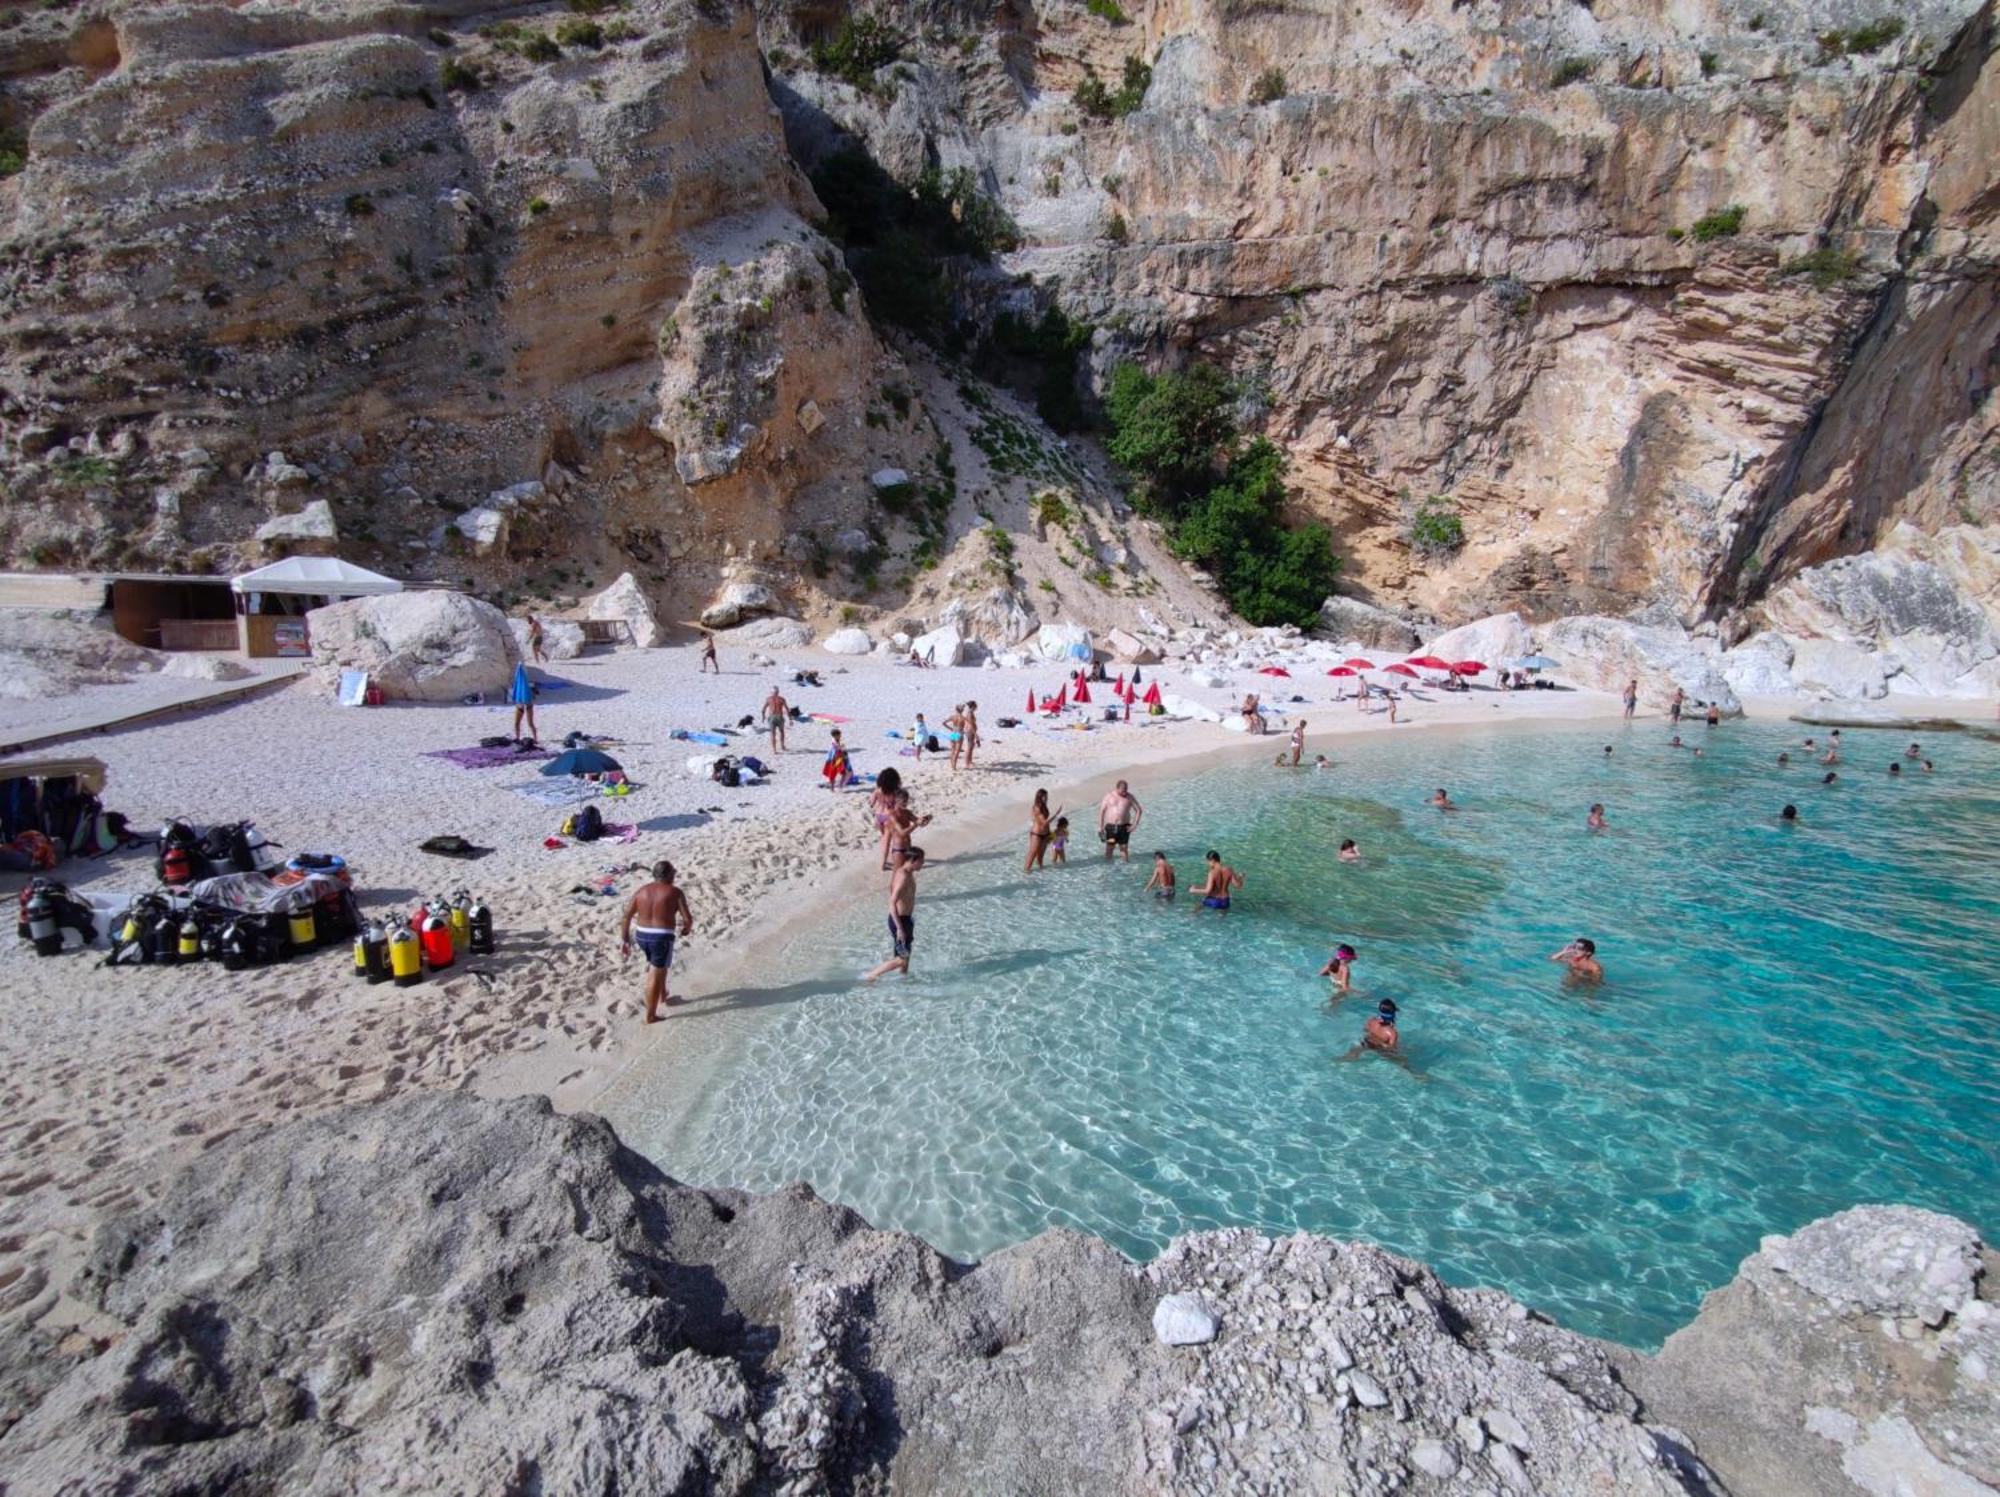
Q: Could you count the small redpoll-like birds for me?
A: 0